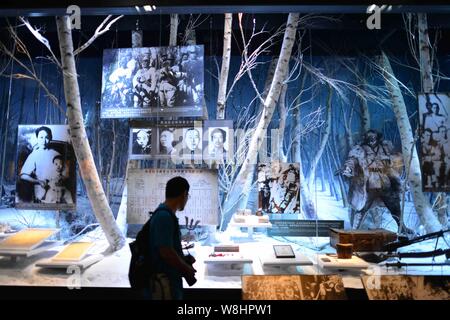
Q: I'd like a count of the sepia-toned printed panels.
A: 2